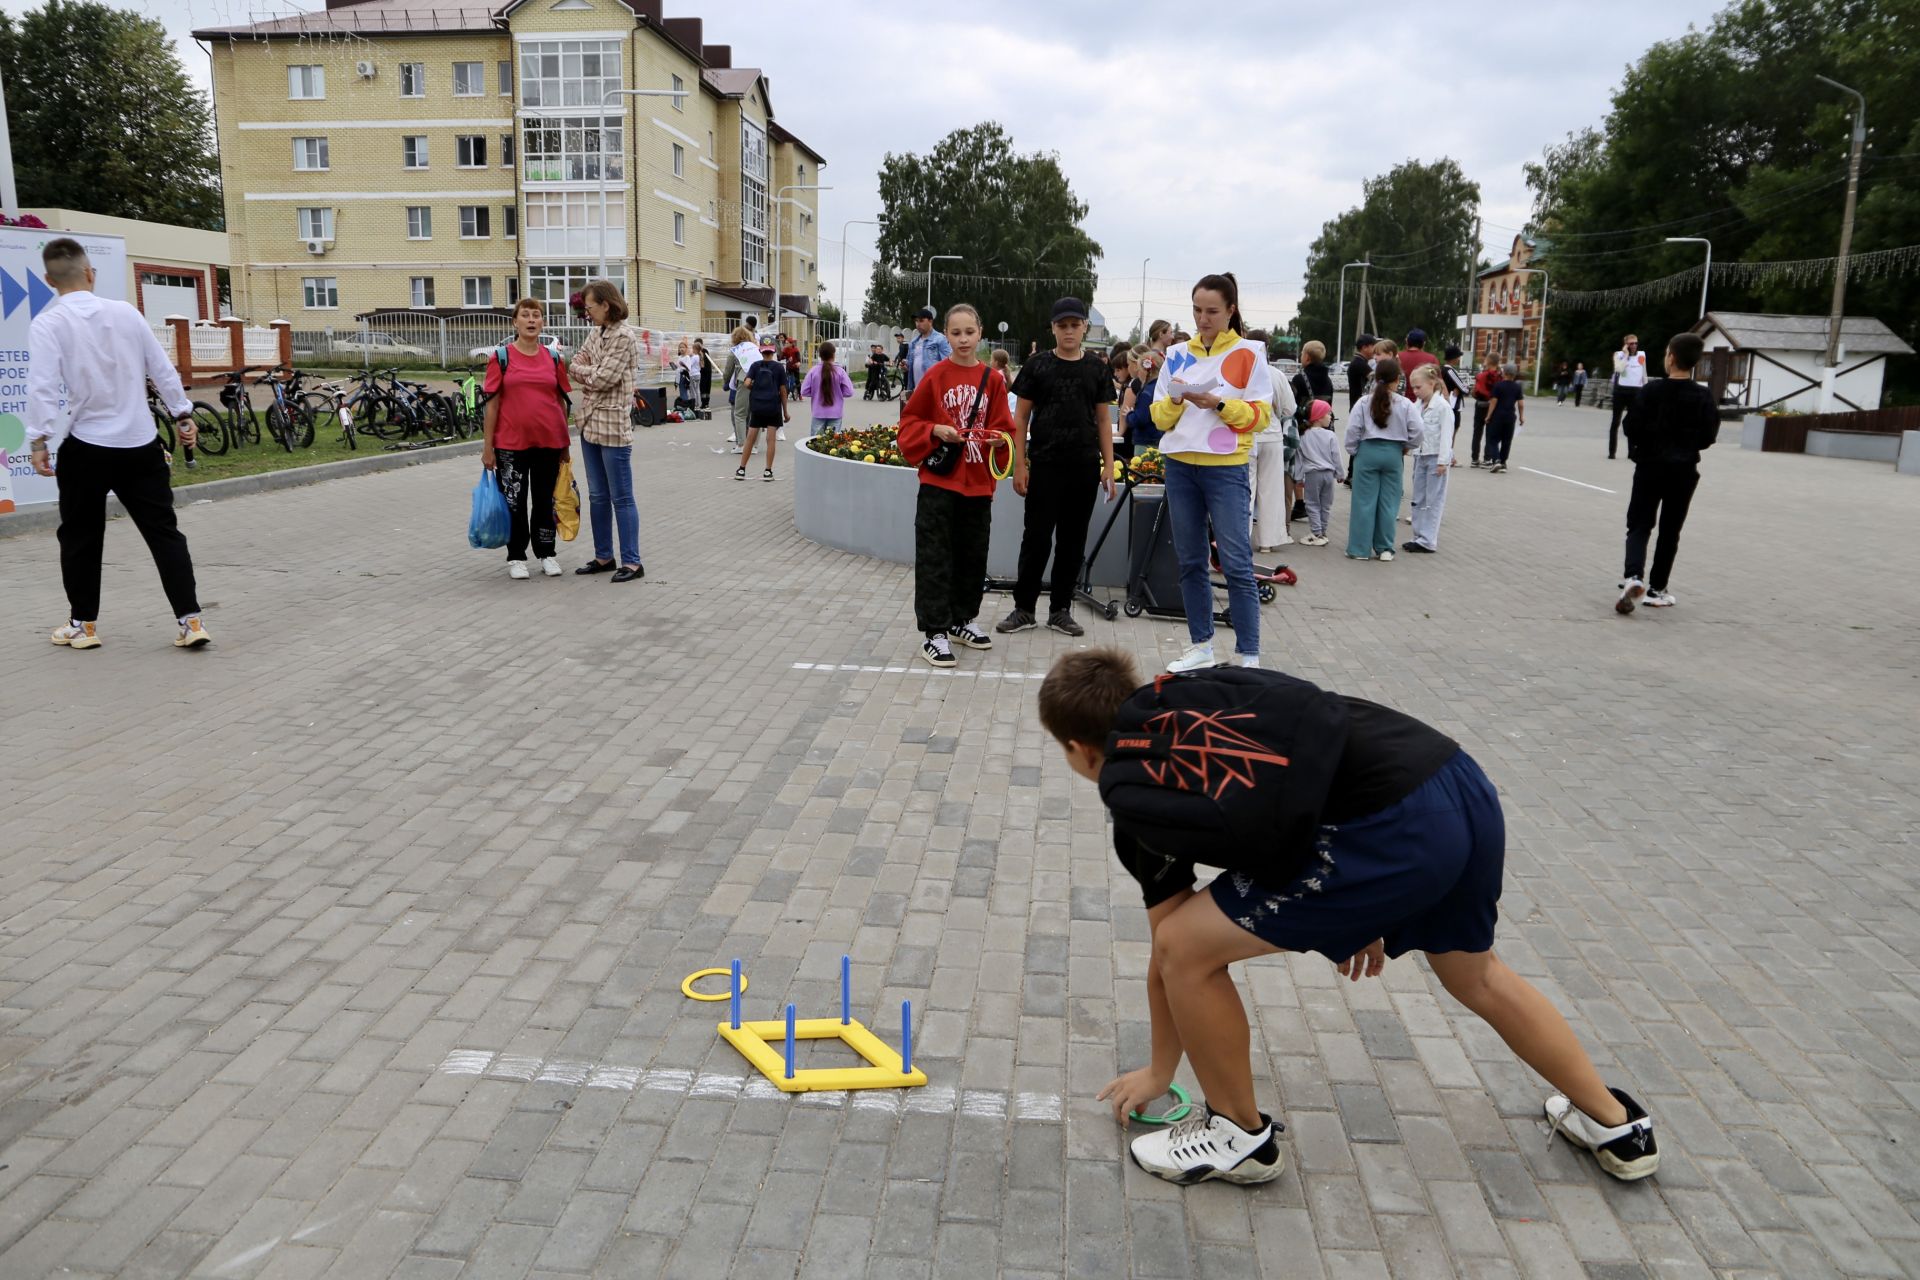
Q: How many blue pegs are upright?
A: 4